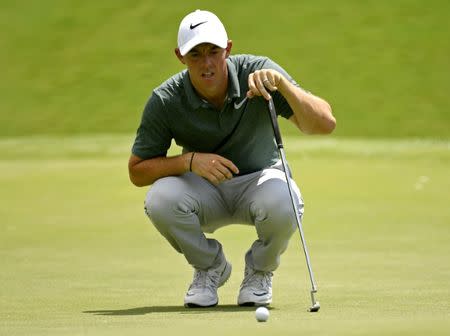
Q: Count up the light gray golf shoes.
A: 2